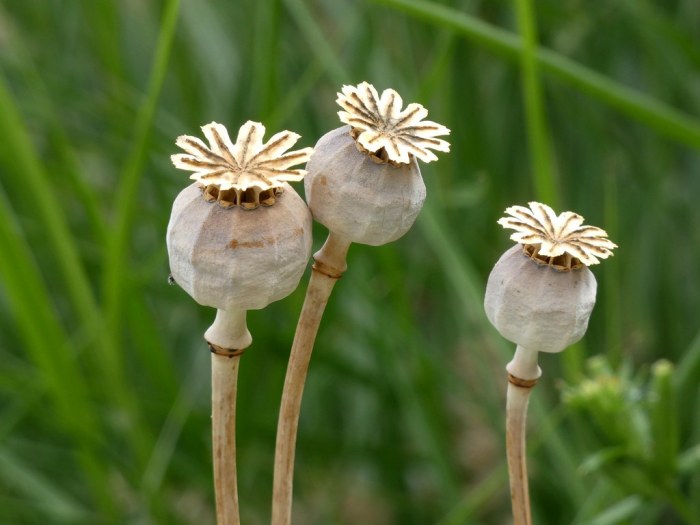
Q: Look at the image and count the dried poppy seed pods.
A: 3